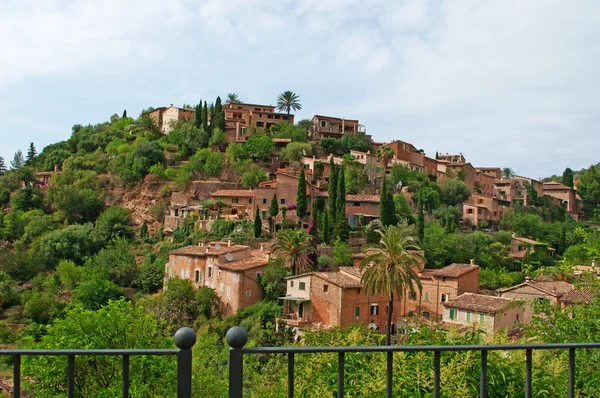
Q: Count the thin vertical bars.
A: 10